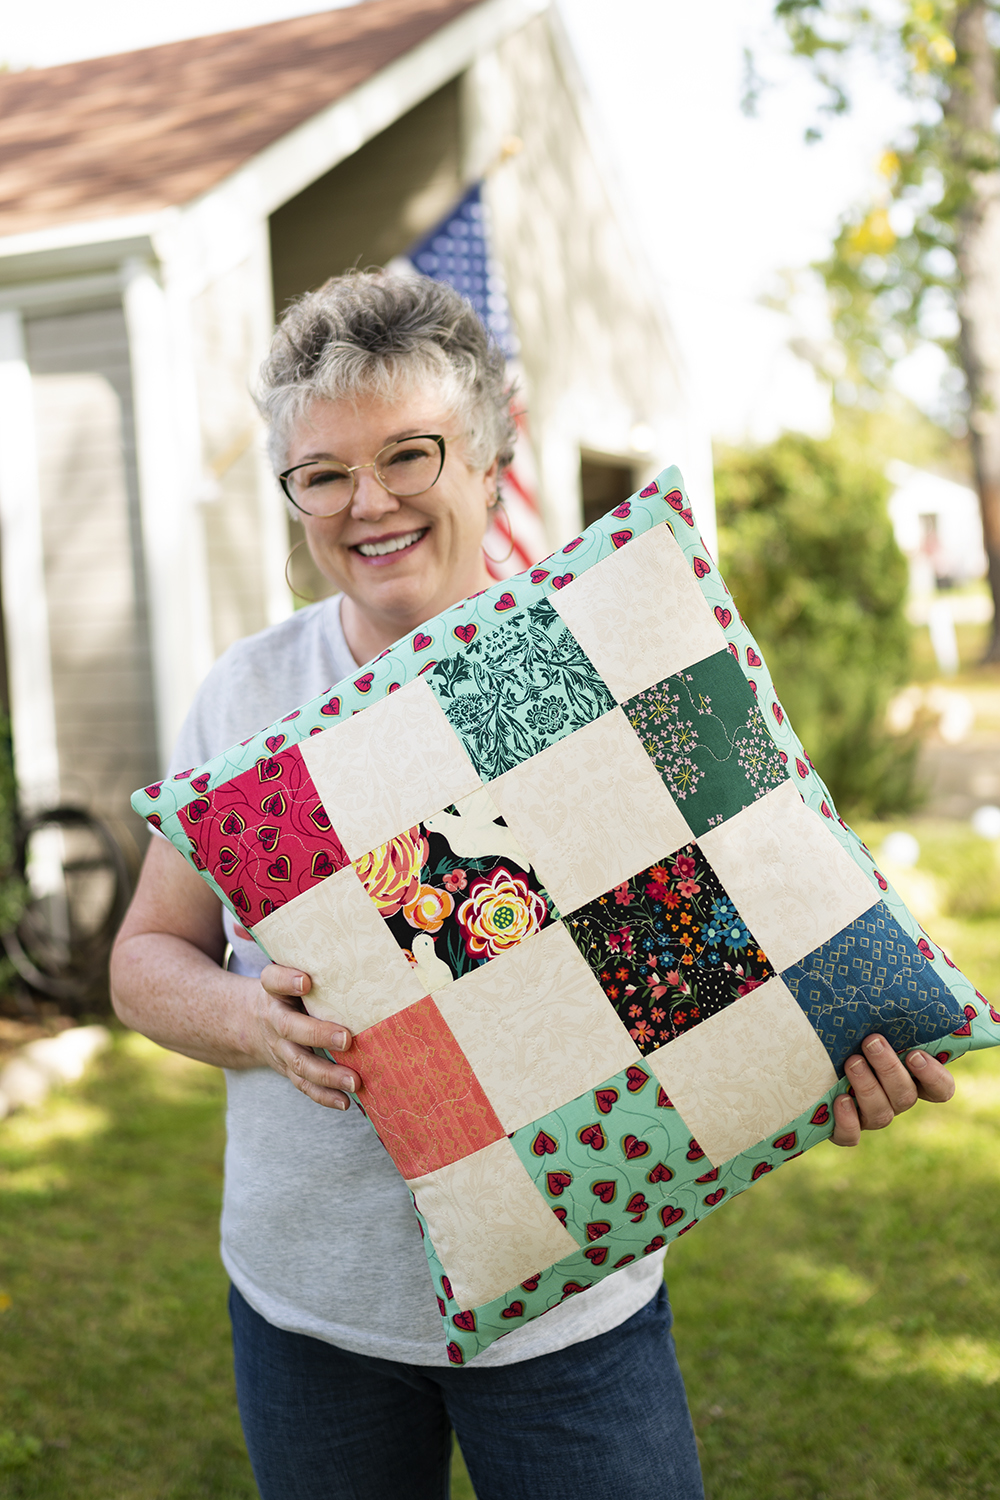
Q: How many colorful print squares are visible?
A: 8